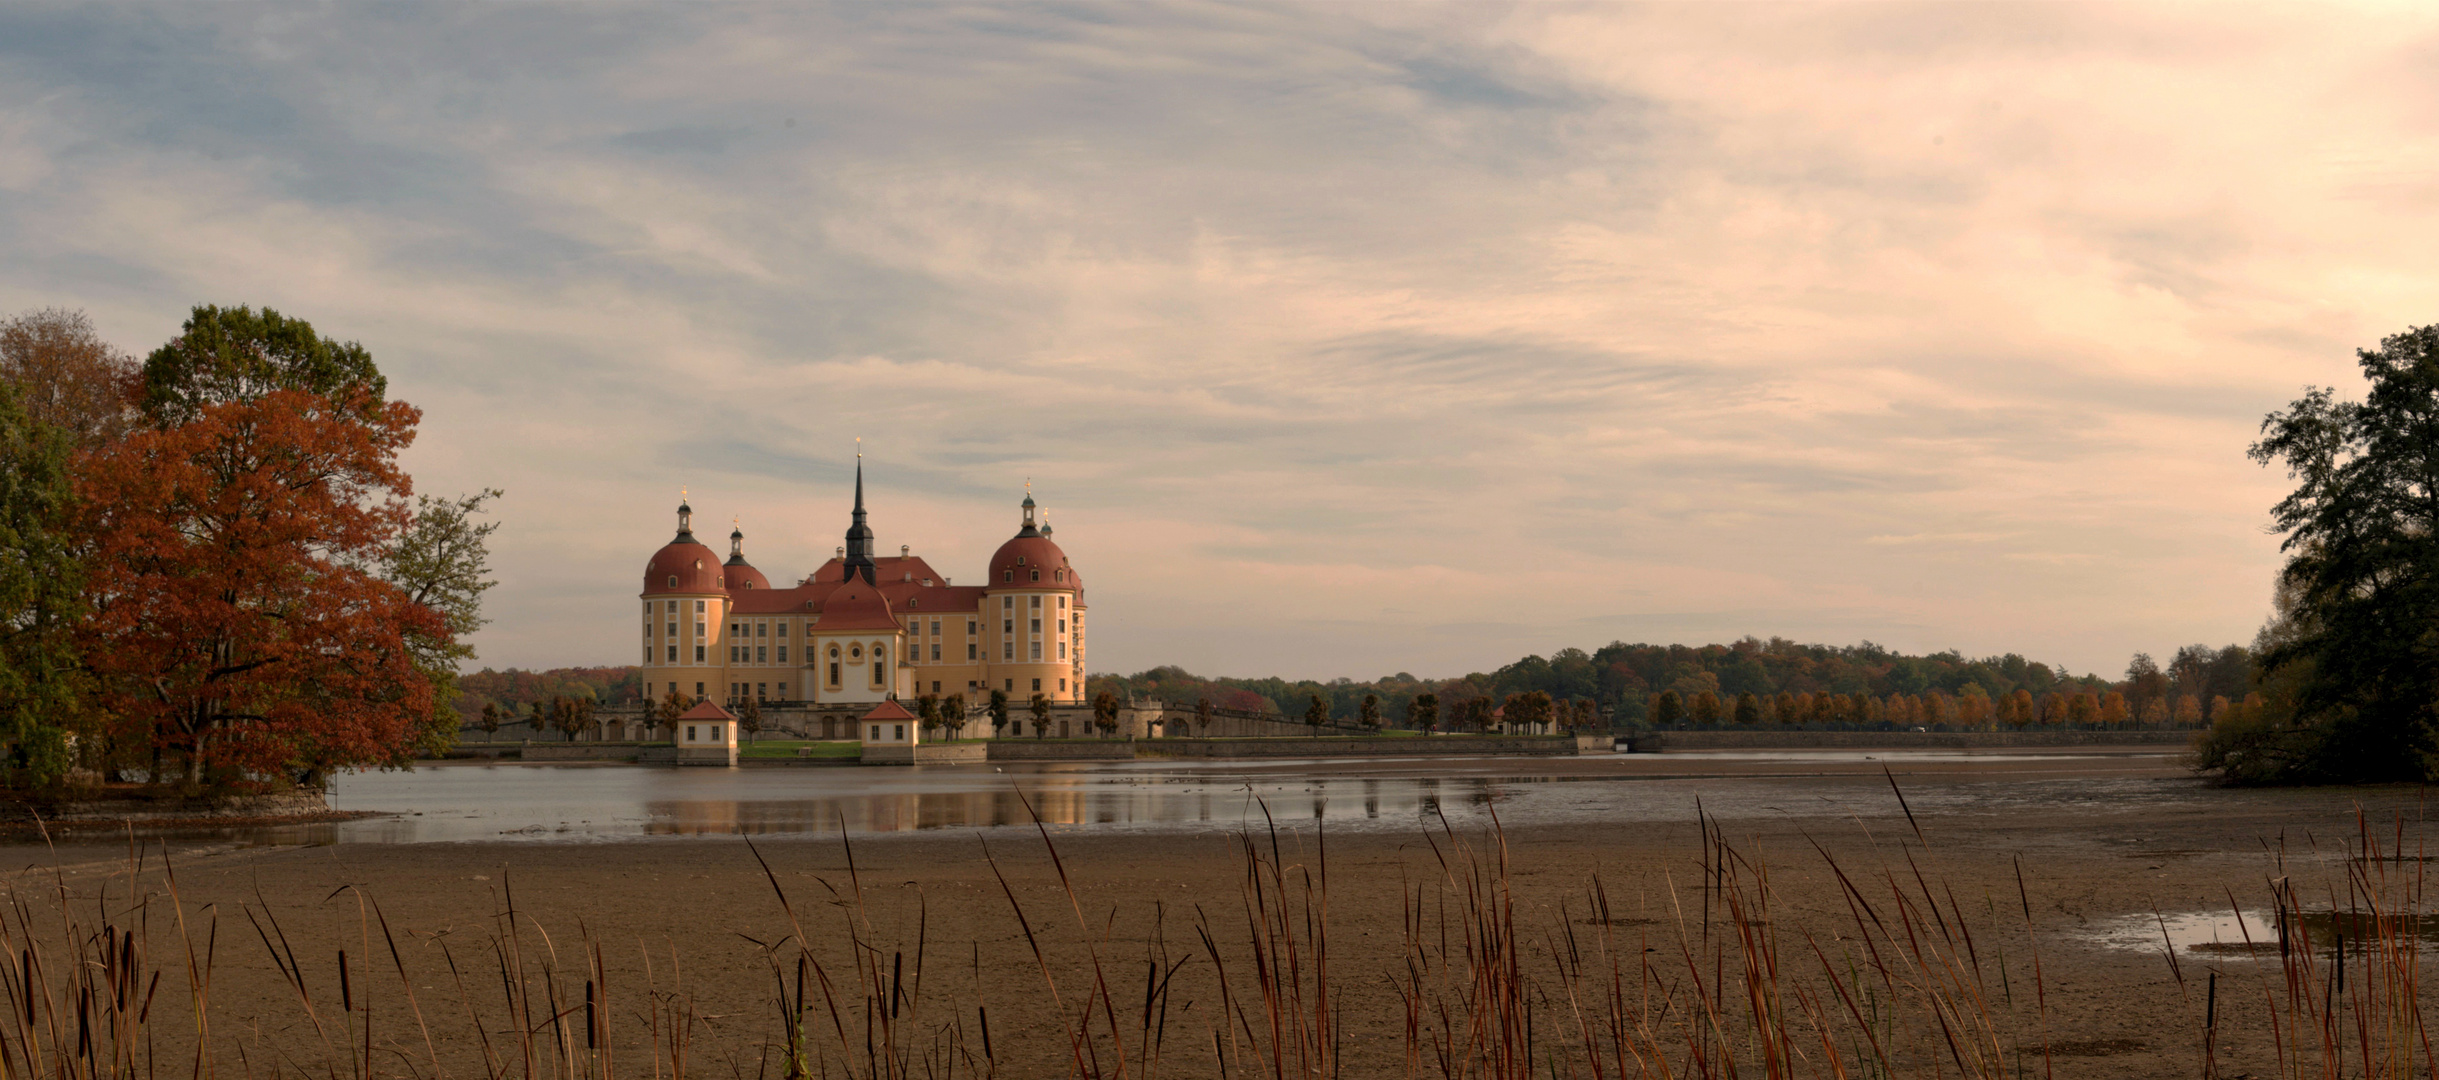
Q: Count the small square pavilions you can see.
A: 2